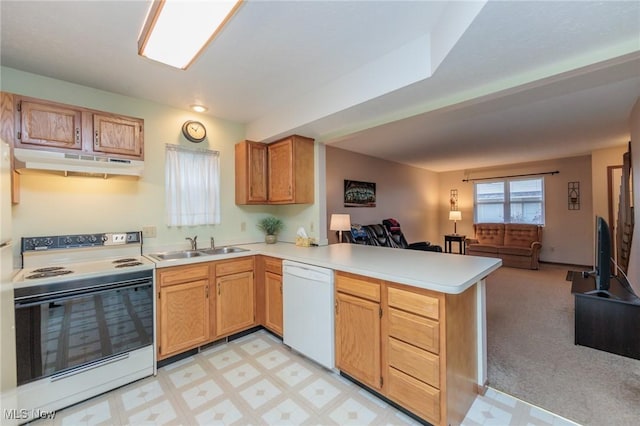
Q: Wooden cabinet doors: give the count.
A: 8